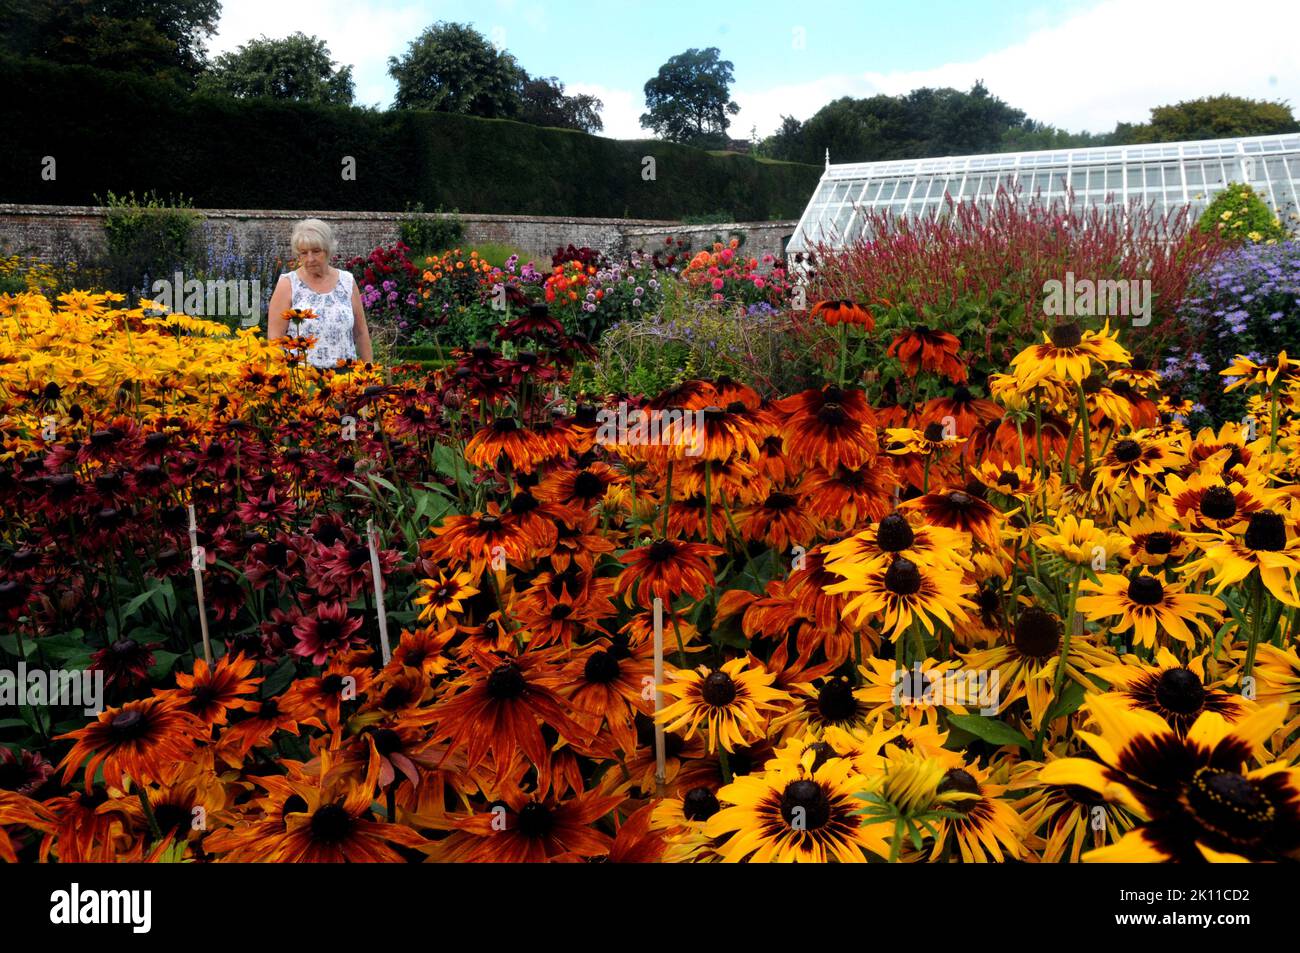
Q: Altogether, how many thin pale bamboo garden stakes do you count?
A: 3